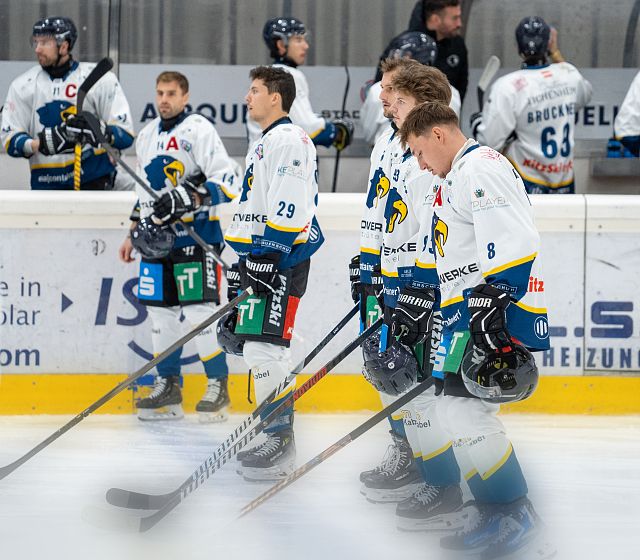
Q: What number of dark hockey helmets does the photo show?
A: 8